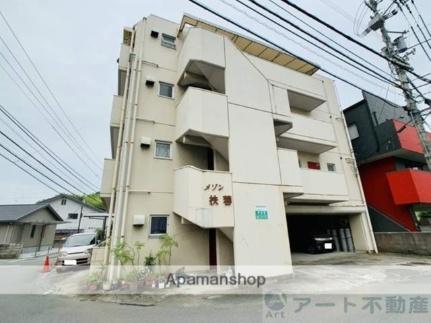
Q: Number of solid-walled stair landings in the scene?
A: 3